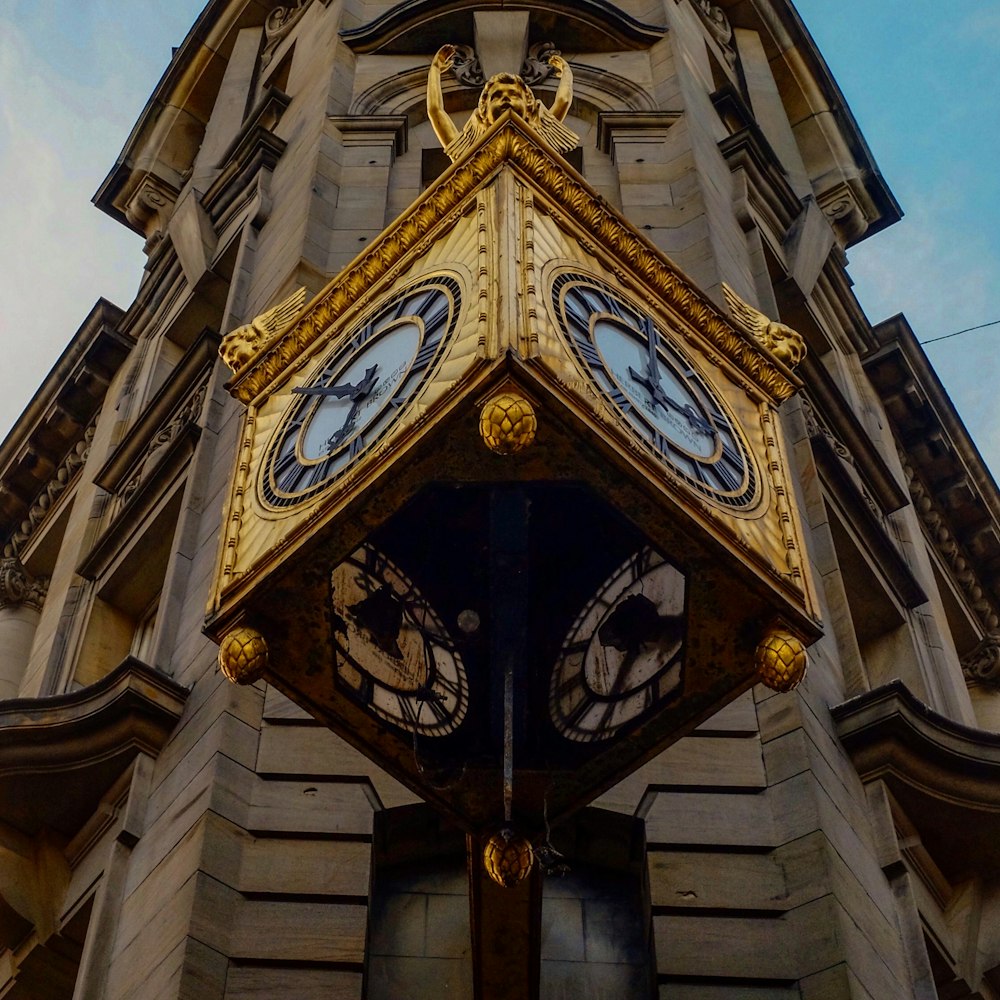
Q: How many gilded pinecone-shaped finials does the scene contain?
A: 4